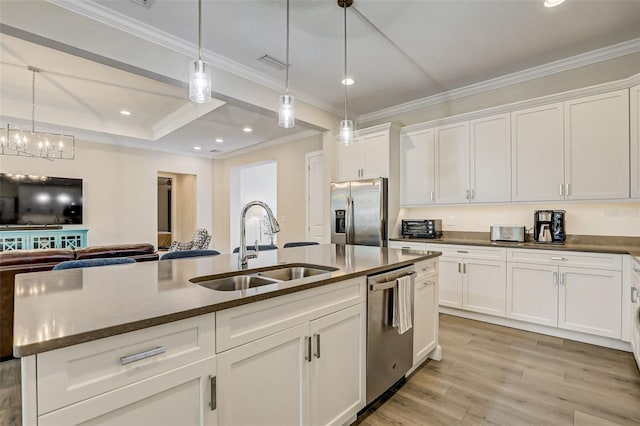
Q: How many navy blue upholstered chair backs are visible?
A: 4